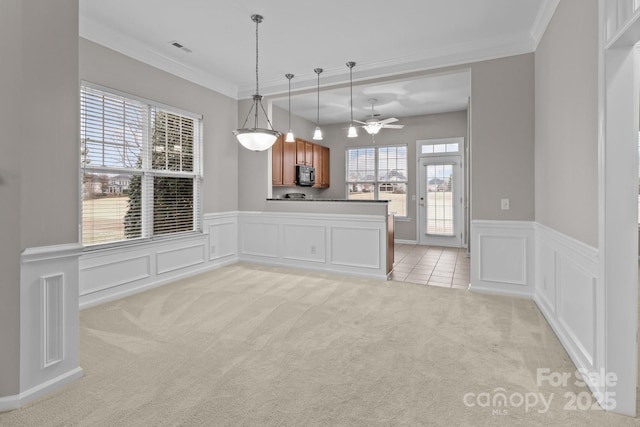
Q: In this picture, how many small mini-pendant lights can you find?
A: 3